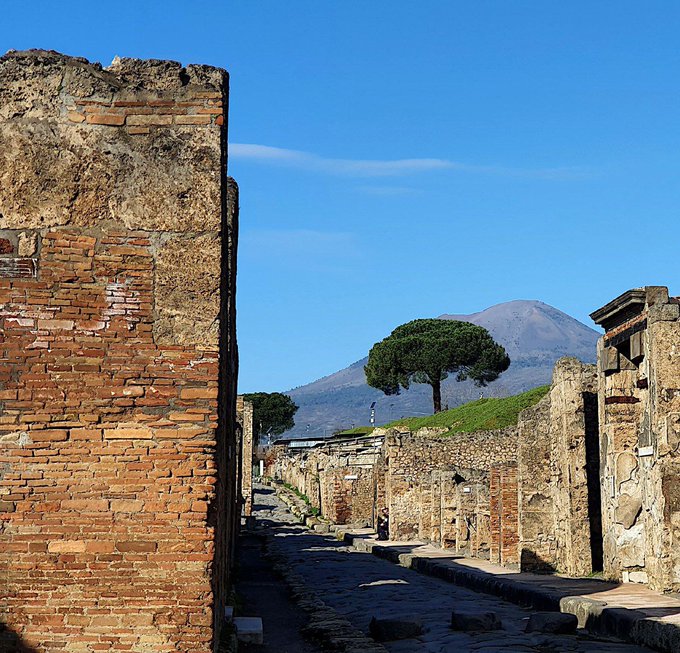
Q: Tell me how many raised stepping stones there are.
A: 3